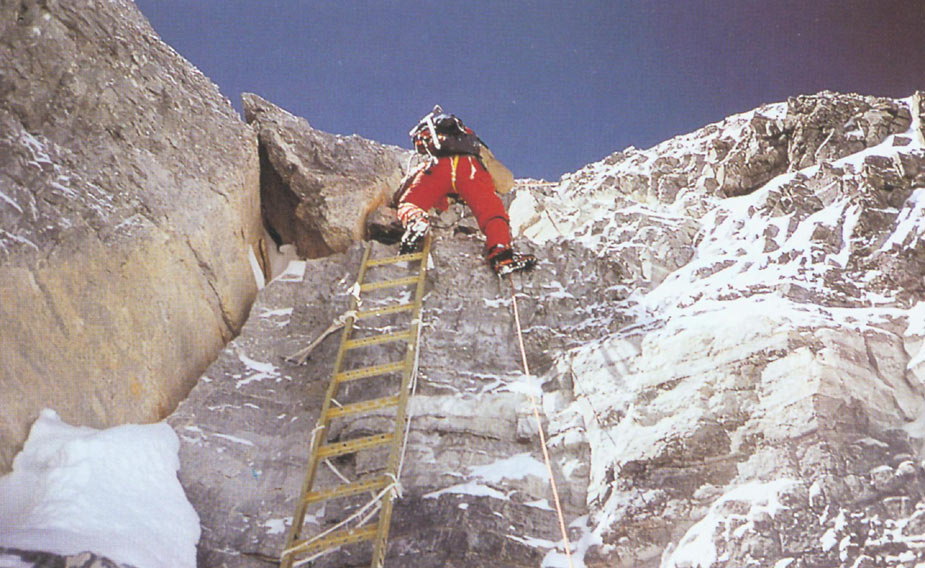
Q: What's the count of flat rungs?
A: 9